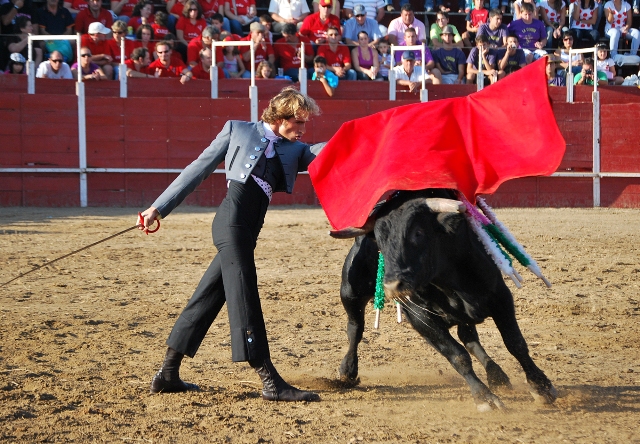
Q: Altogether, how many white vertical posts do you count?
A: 11